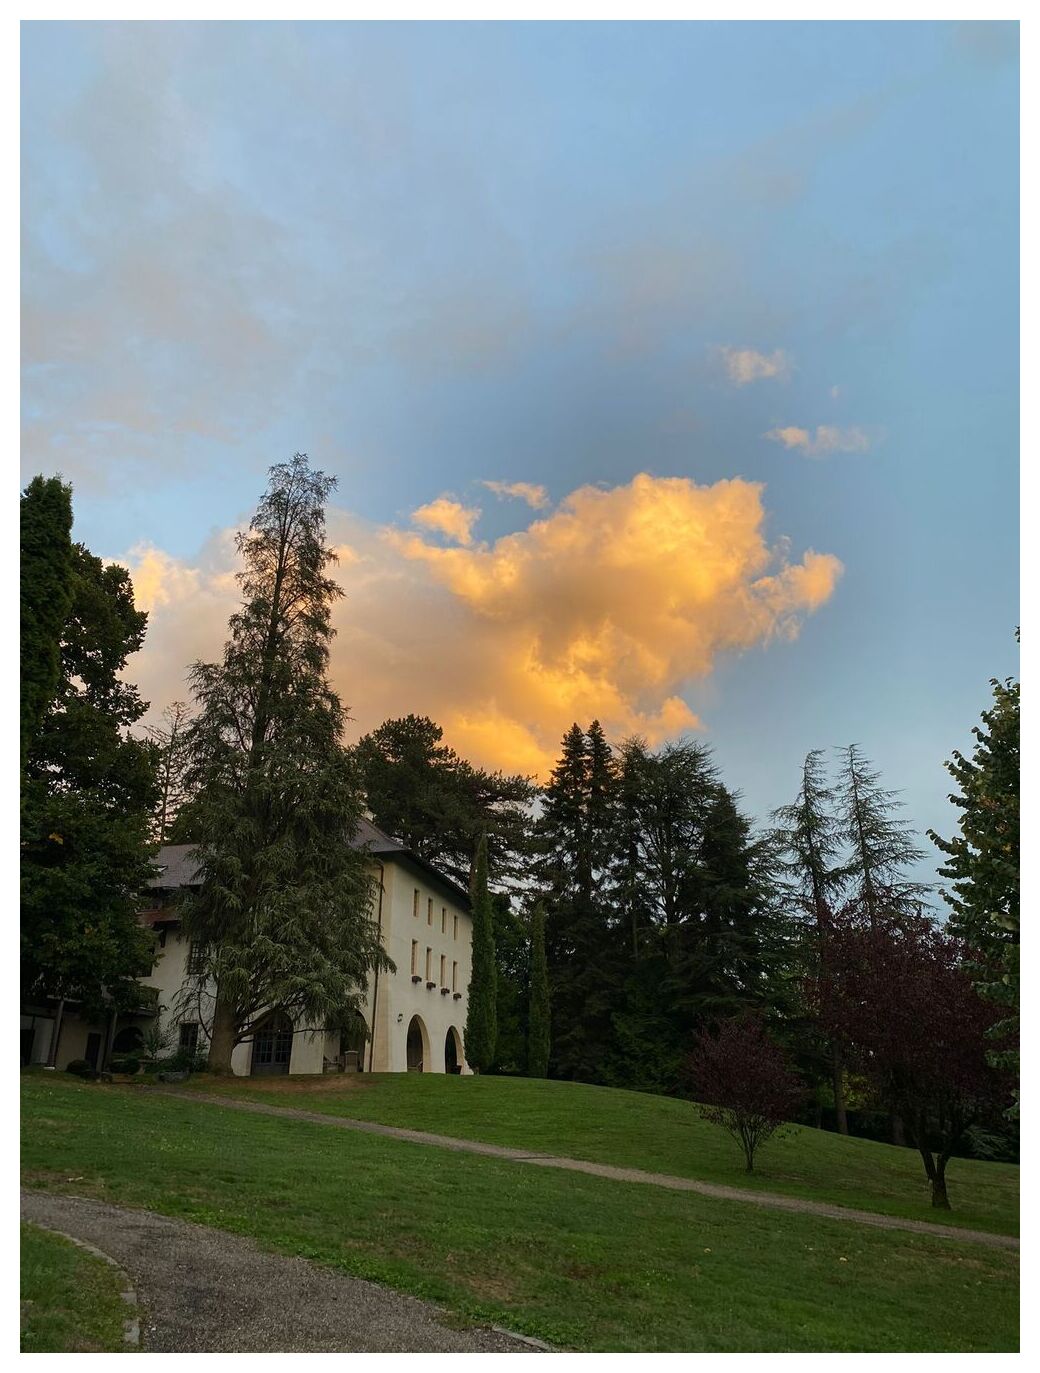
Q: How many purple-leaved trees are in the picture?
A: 2